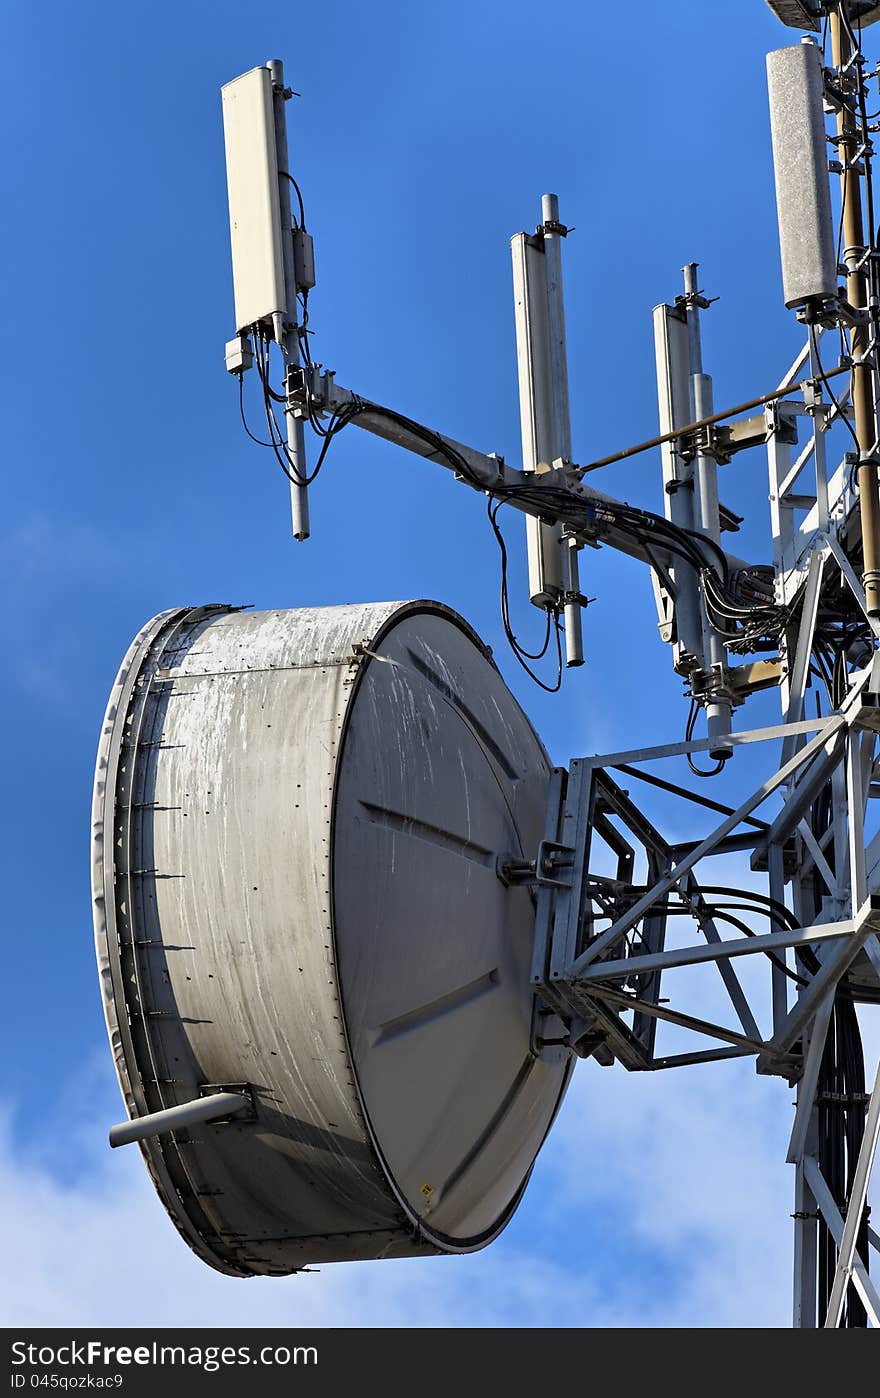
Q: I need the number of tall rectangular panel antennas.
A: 4